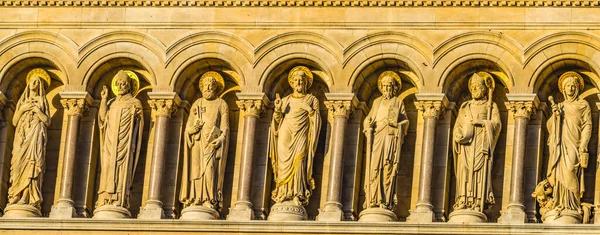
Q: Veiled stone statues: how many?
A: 2